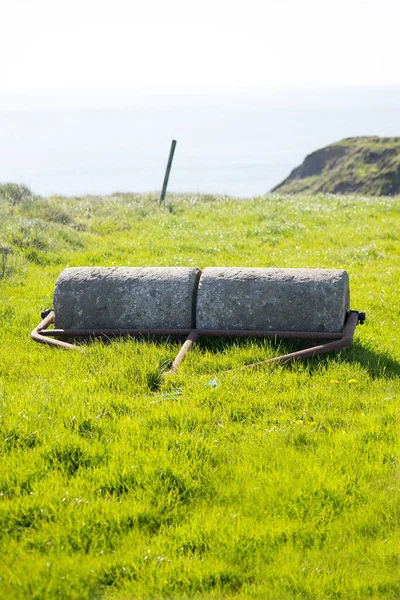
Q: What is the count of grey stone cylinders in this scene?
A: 2